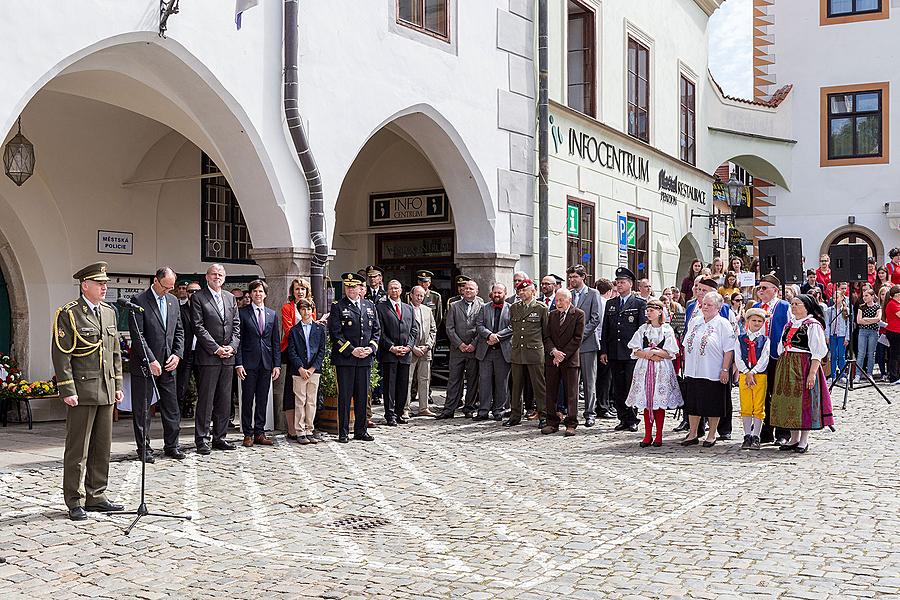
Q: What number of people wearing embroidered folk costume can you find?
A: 6